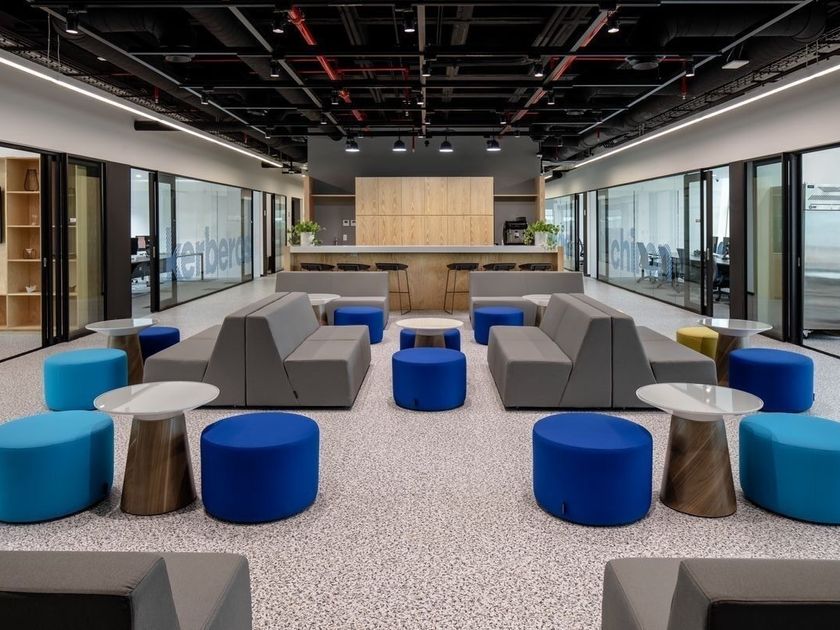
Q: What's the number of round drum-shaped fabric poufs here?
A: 12